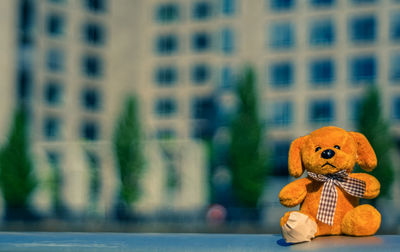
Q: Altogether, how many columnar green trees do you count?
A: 4